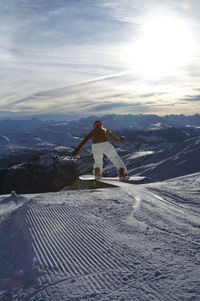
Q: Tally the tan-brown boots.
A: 2